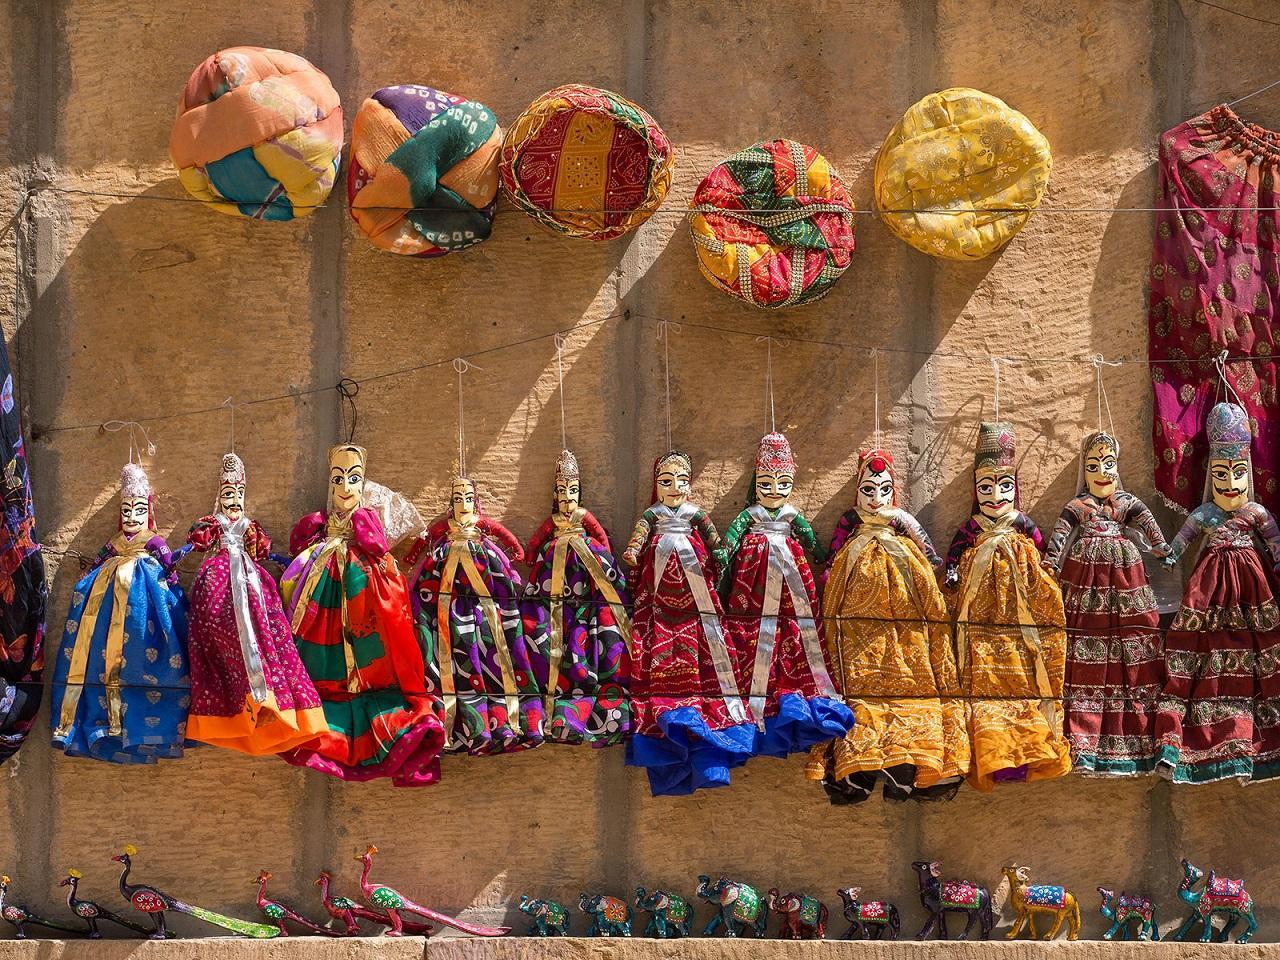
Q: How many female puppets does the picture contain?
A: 5